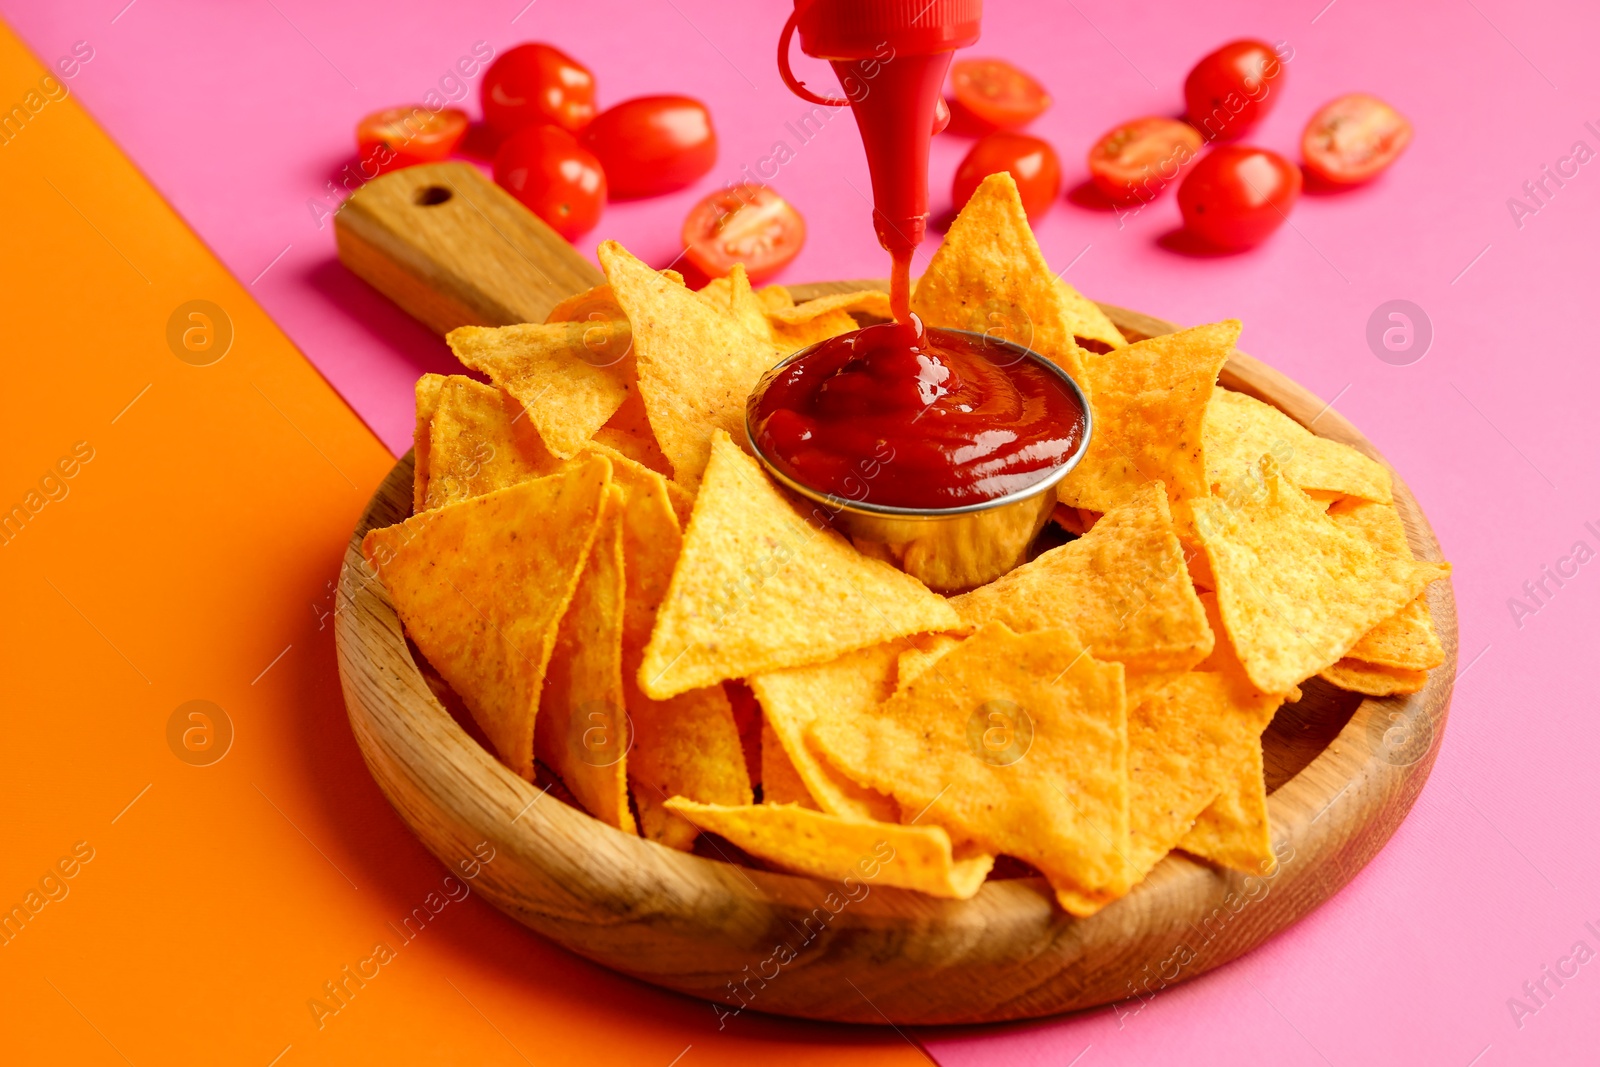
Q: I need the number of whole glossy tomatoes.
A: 6